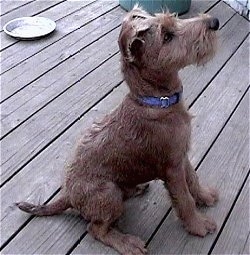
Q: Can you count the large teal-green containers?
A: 1